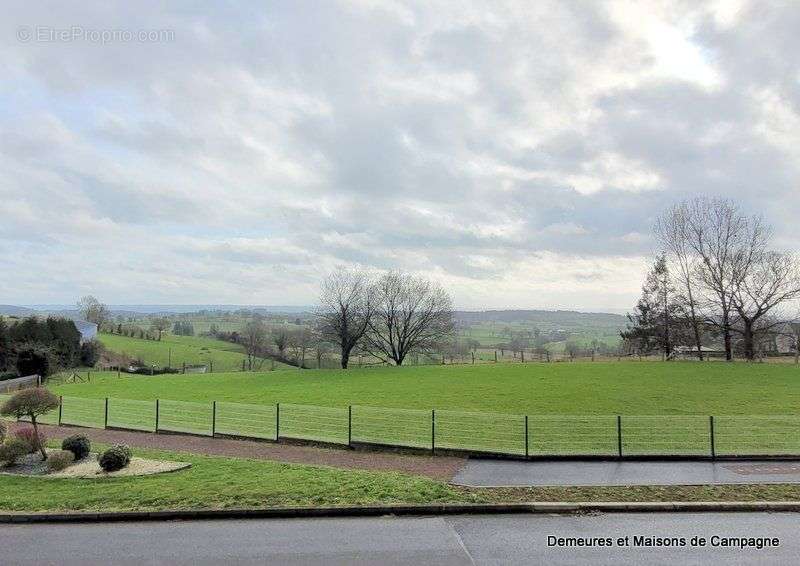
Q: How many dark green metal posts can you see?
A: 10